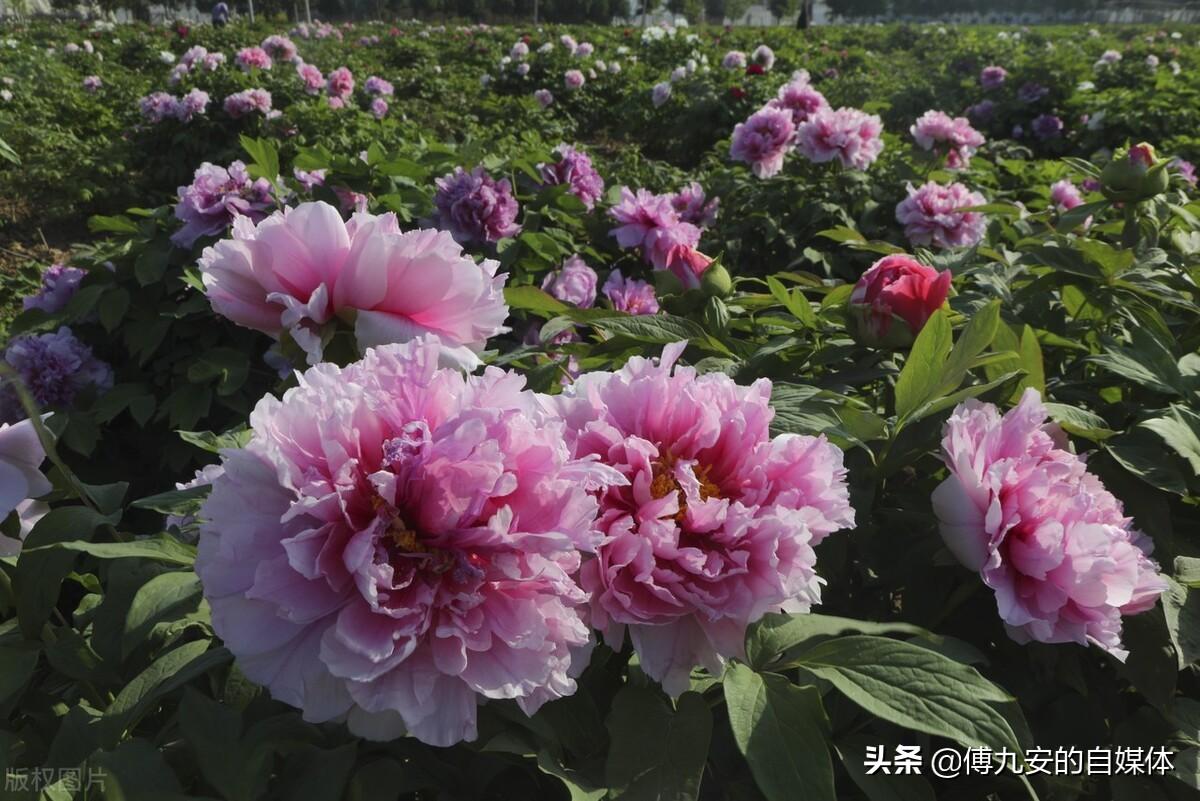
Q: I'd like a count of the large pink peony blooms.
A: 4